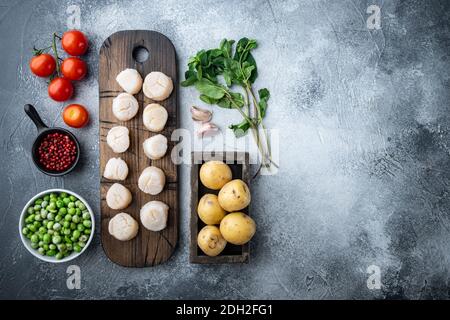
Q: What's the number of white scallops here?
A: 11